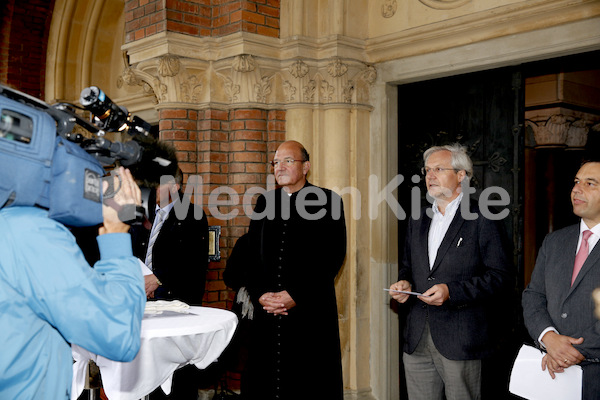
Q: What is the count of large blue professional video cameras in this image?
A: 1